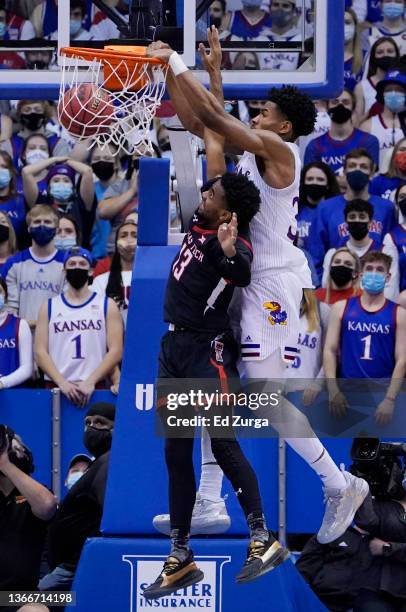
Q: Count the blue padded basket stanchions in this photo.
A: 1